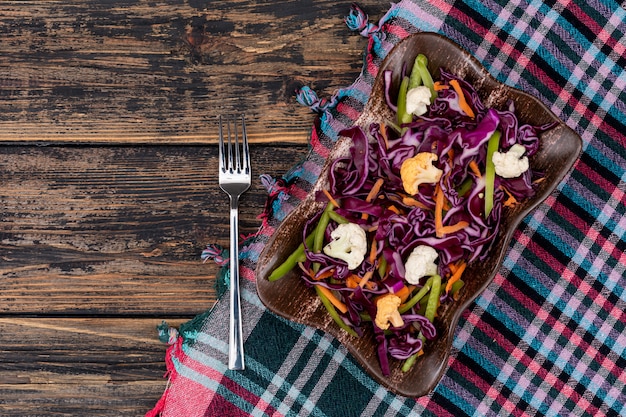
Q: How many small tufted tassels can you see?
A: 5